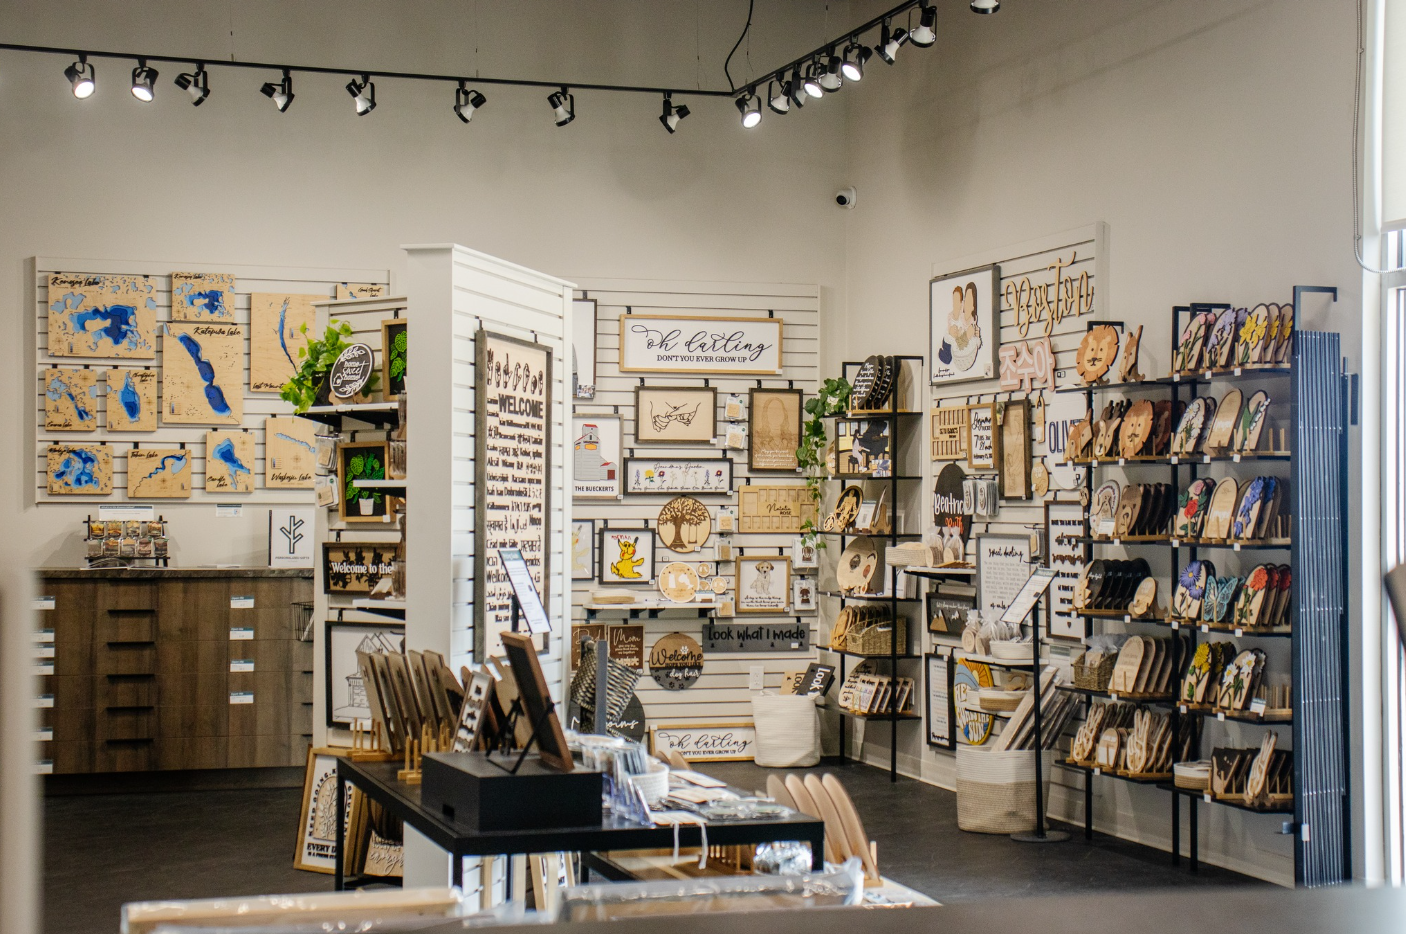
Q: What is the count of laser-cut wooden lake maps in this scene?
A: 11